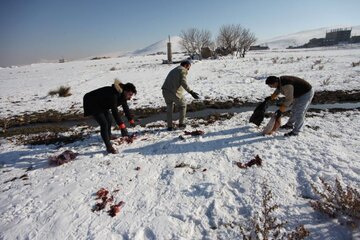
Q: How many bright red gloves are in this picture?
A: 2